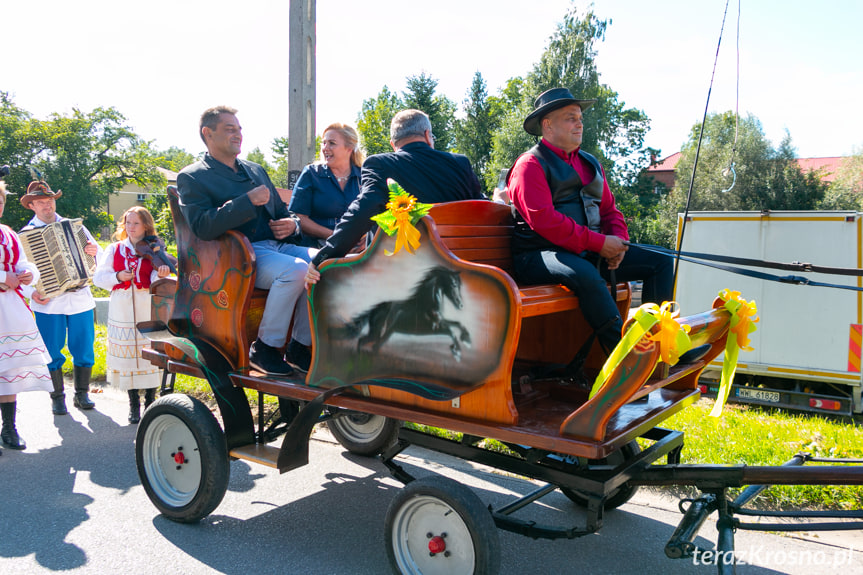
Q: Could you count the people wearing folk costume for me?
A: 3